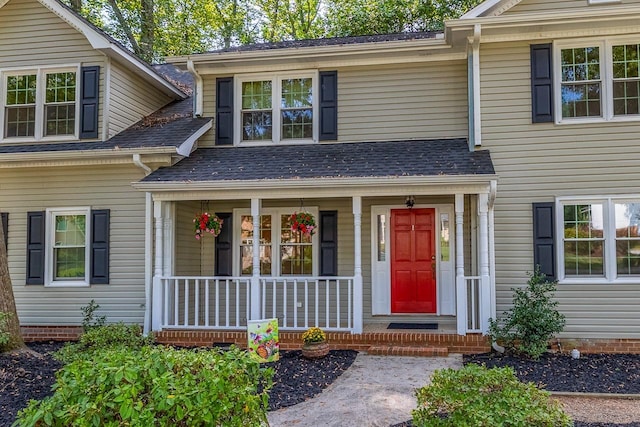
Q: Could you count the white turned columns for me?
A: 5